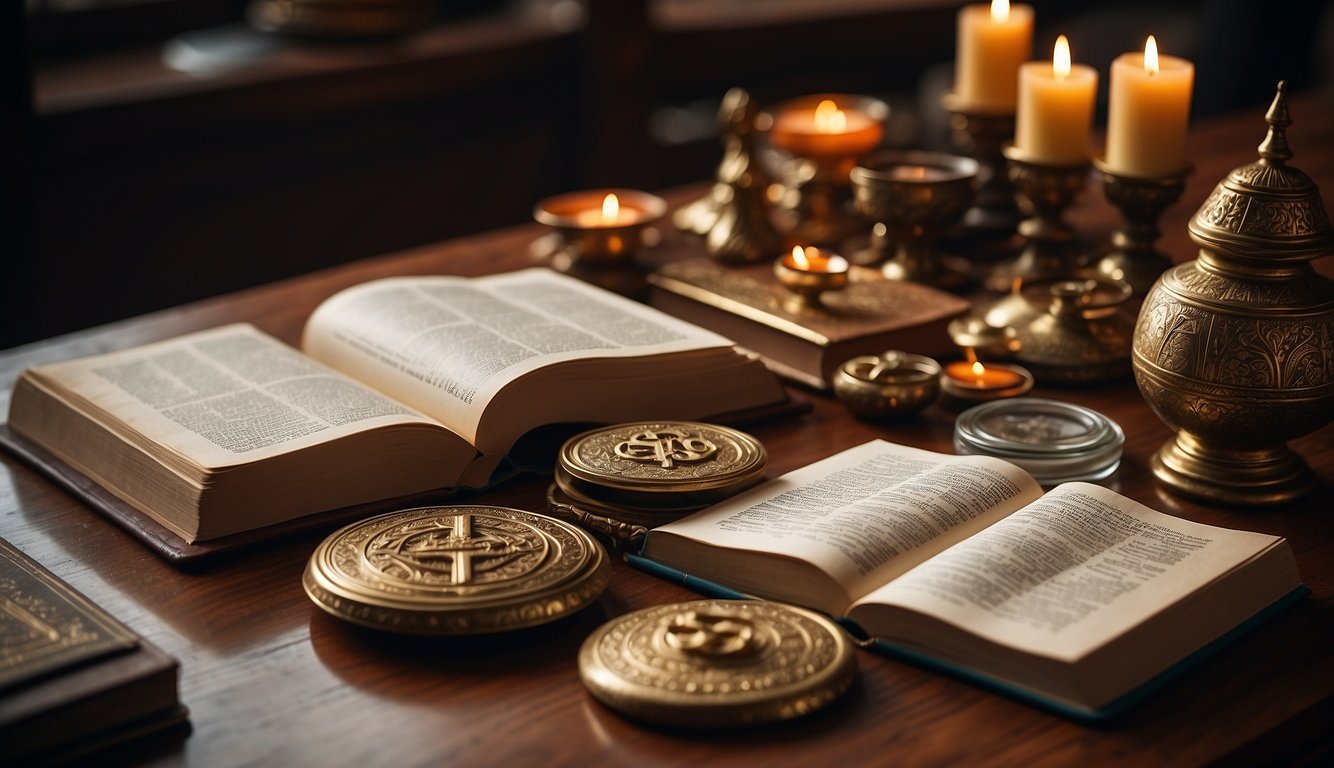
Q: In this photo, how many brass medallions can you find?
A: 3